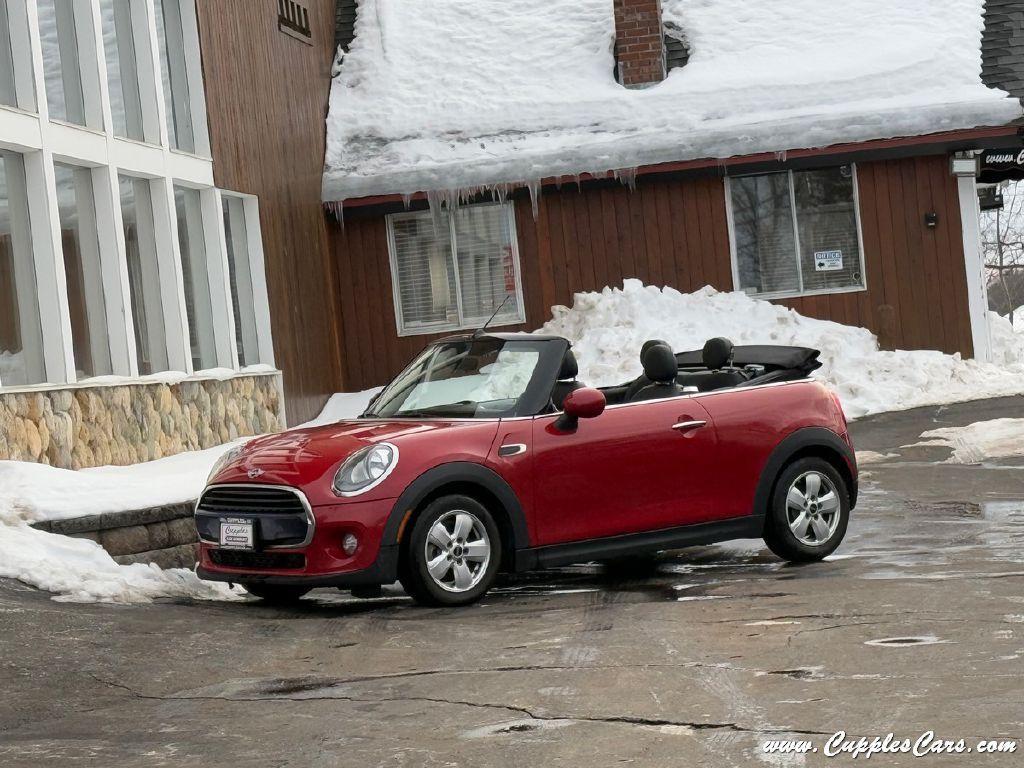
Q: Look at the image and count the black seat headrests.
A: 4